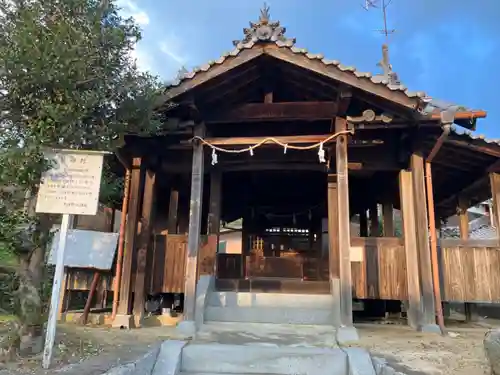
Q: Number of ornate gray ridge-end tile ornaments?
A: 2